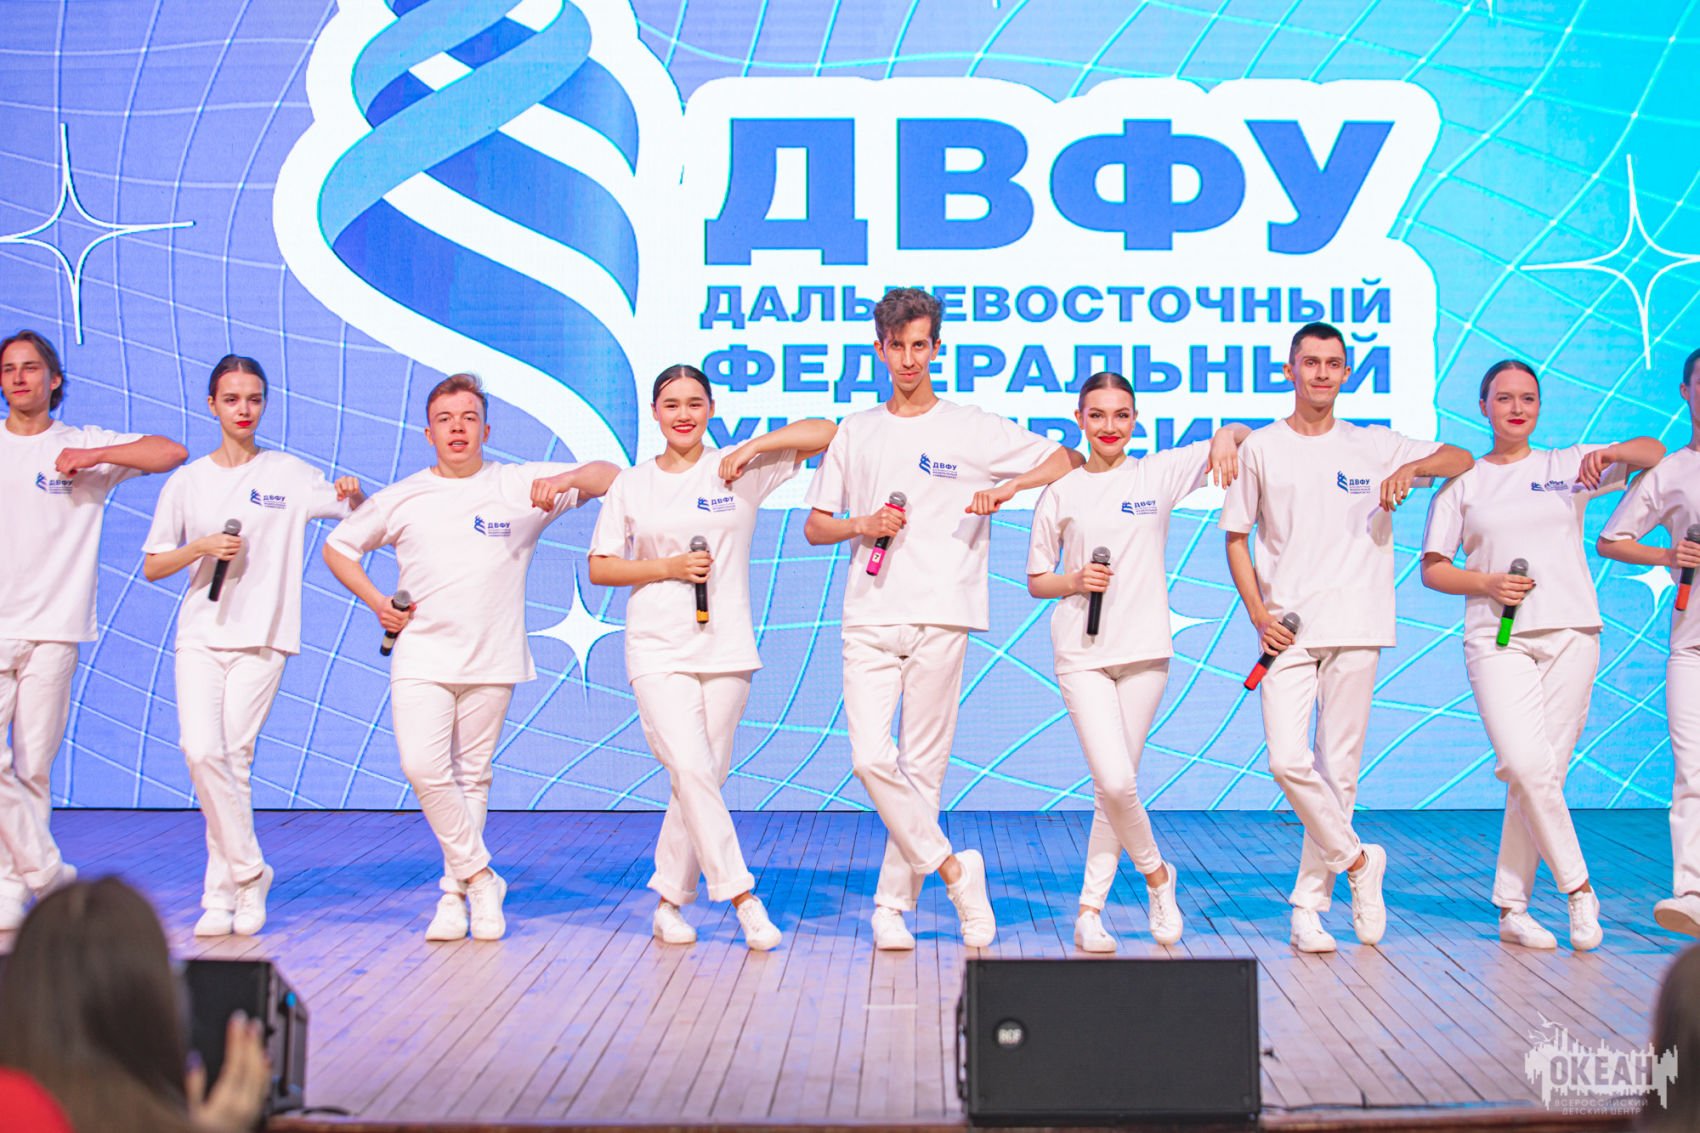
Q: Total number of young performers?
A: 9